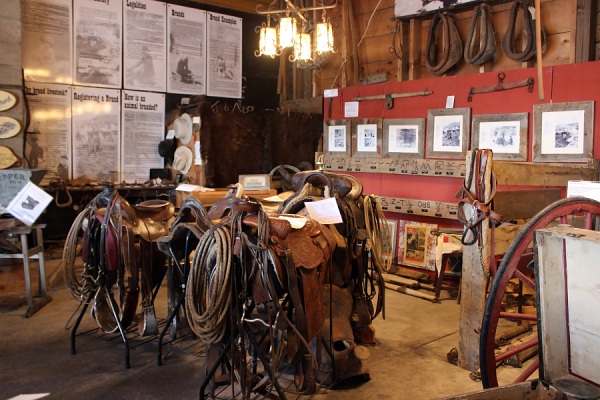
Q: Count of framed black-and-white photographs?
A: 6